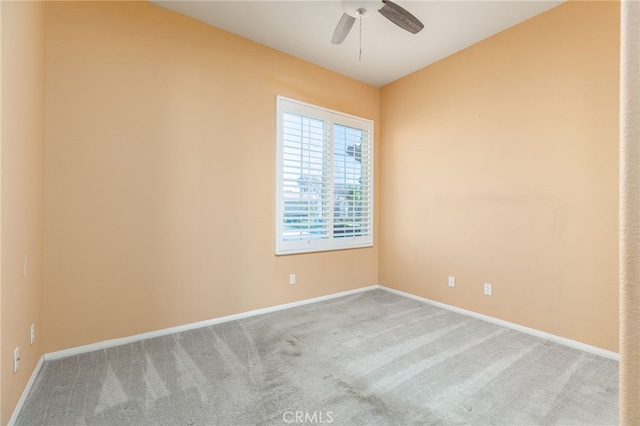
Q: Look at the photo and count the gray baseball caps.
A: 0